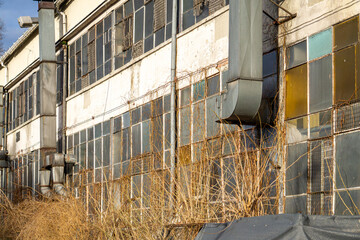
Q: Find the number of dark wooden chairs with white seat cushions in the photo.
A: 0